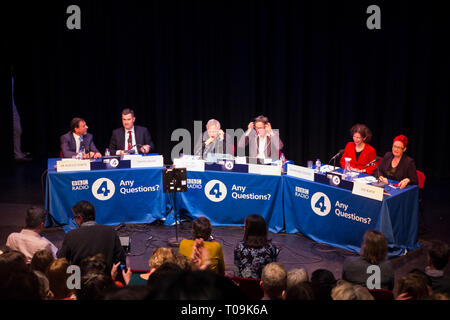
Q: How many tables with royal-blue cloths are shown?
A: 3